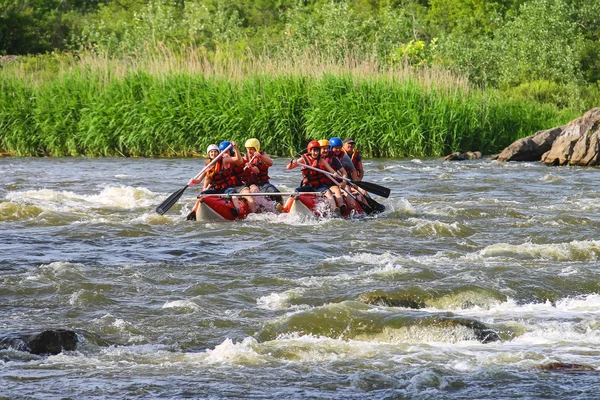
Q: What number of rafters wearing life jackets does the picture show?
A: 7